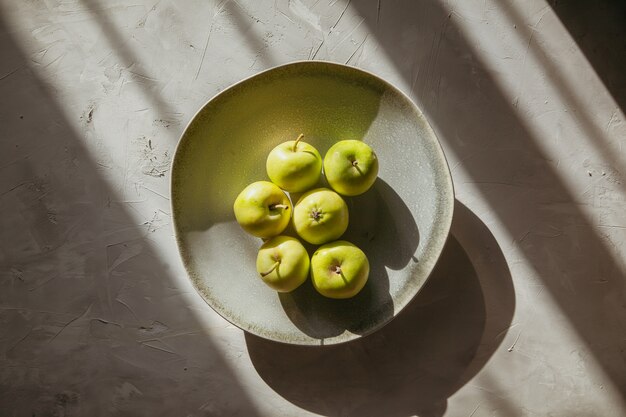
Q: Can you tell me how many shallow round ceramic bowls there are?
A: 1